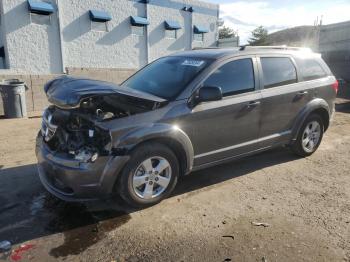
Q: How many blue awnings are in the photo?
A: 5